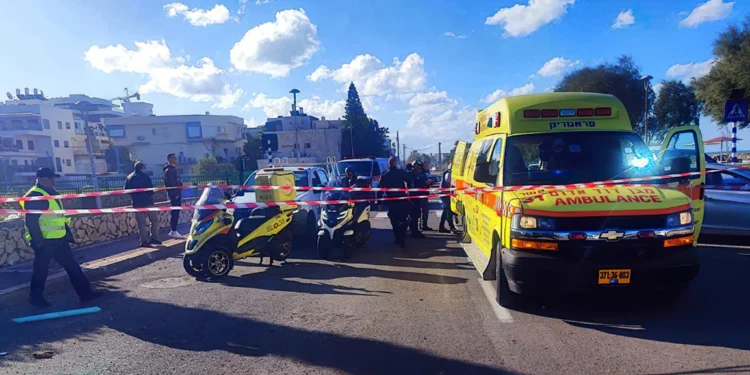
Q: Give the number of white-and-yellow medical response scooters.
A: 2